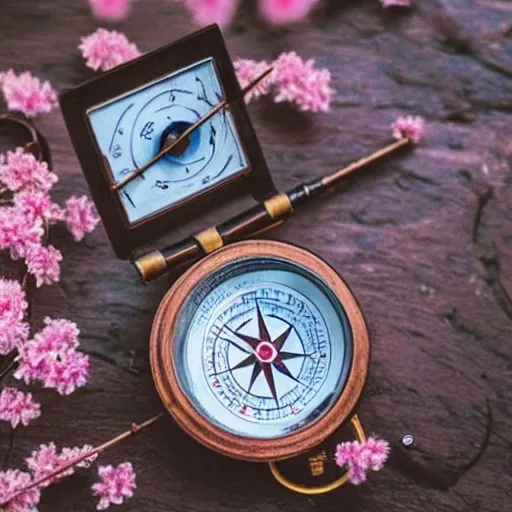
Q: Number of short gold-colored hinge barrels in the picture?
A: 3